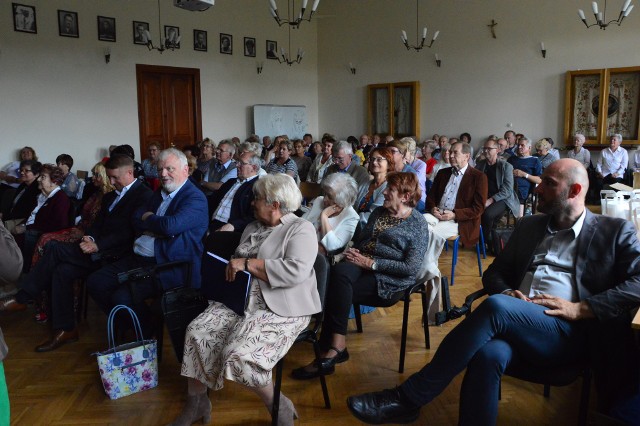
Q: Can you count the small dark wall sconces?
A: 5